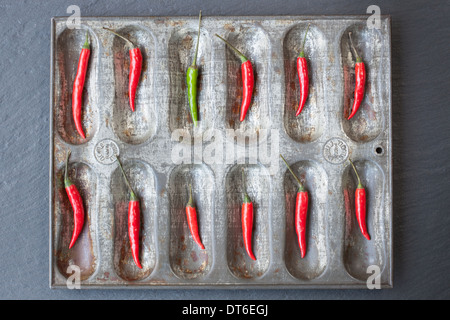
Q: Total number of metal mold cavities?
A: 12